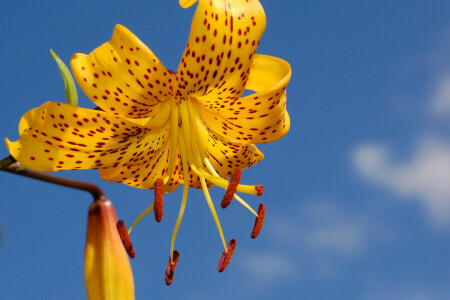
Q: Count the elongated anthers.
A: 6